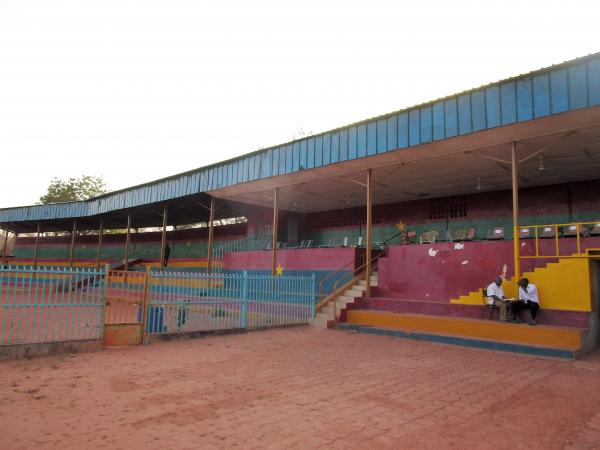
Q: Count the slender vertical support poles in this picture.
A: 10